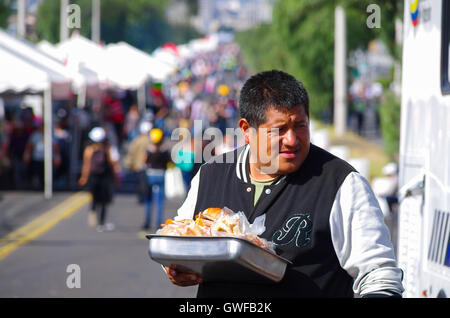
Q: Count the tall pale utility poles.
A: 4